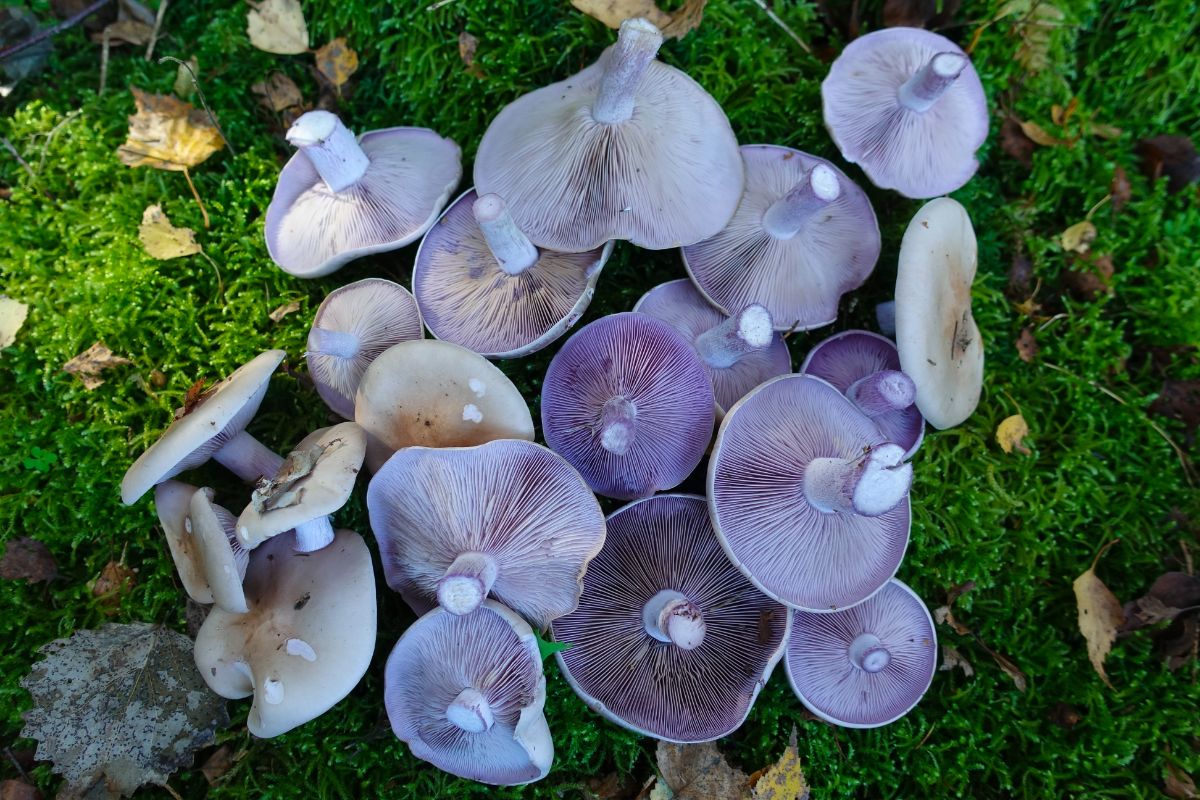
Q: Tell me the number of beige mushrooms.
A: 7